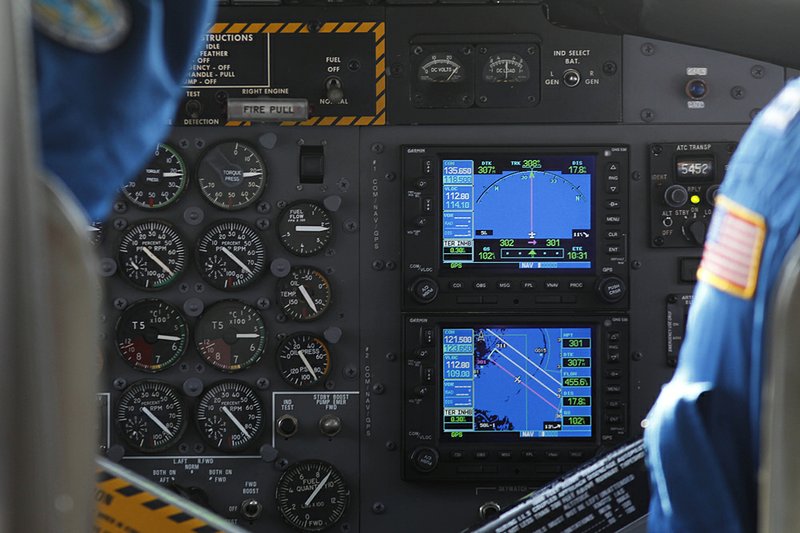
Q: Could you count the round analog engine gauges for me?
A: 12